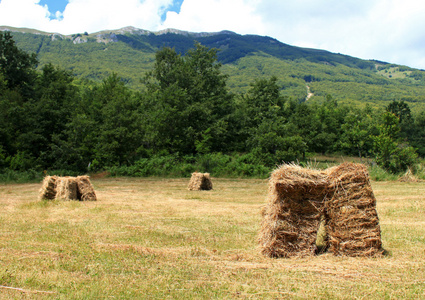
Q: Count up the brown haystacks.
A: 3